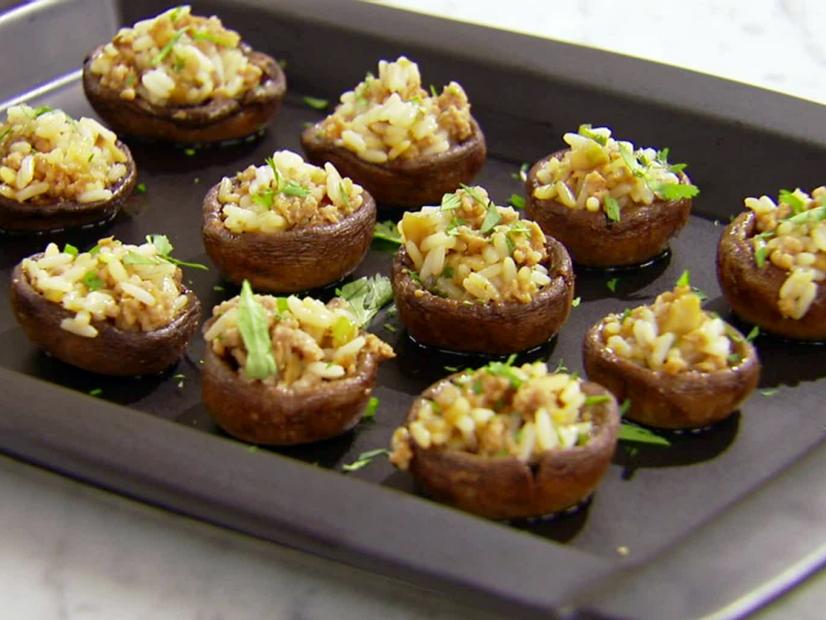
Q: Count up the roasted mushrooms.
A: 11